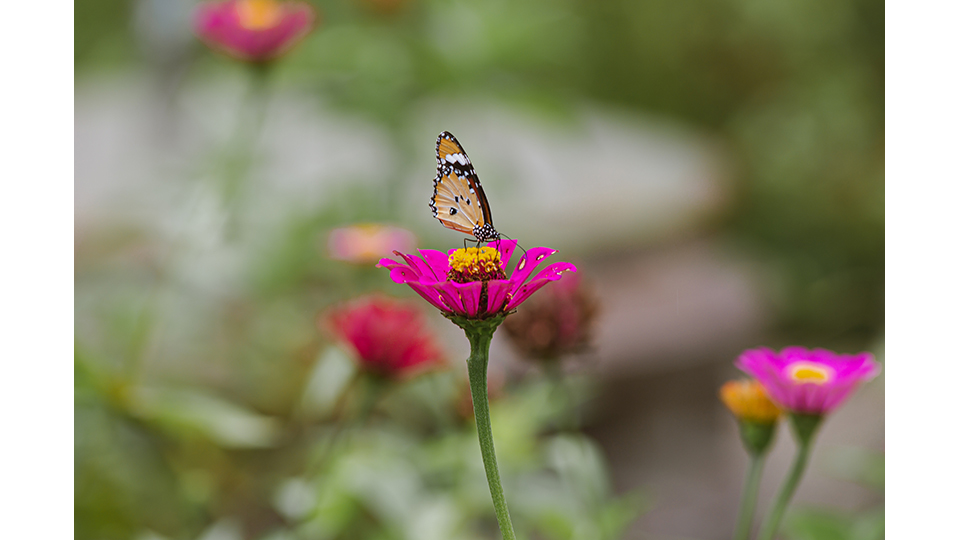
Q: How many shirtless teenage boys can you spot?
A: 0